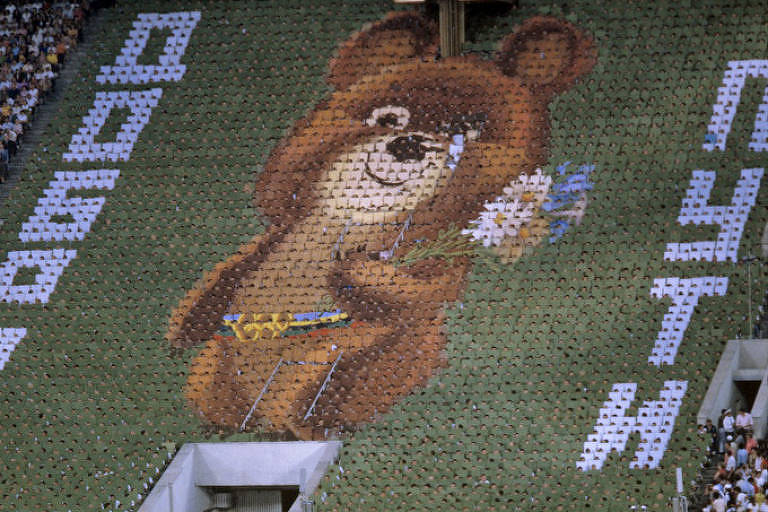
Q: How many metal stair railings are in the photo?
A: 4